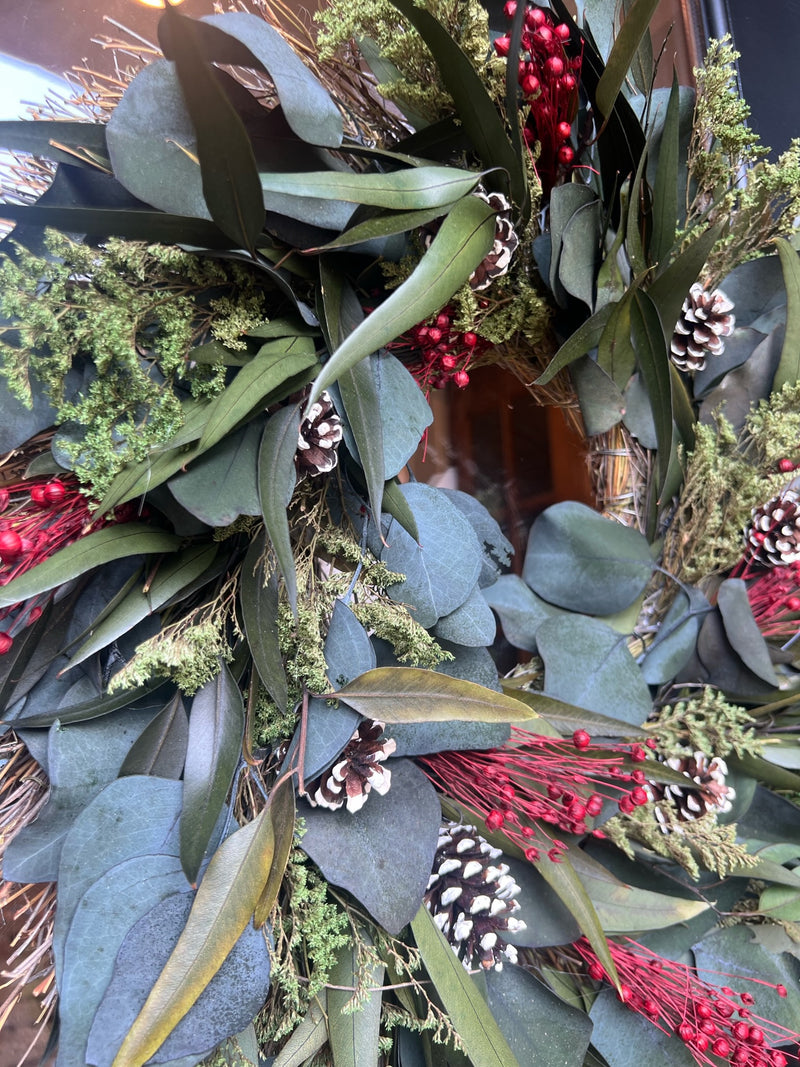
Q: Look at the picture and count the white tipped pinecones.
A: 7